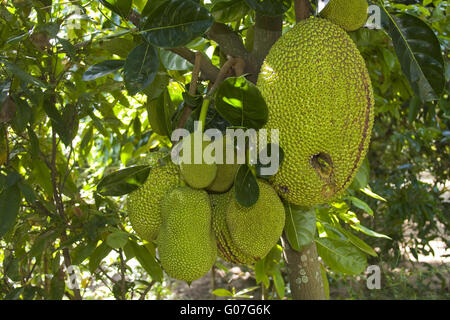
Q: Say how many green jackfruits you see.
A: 8